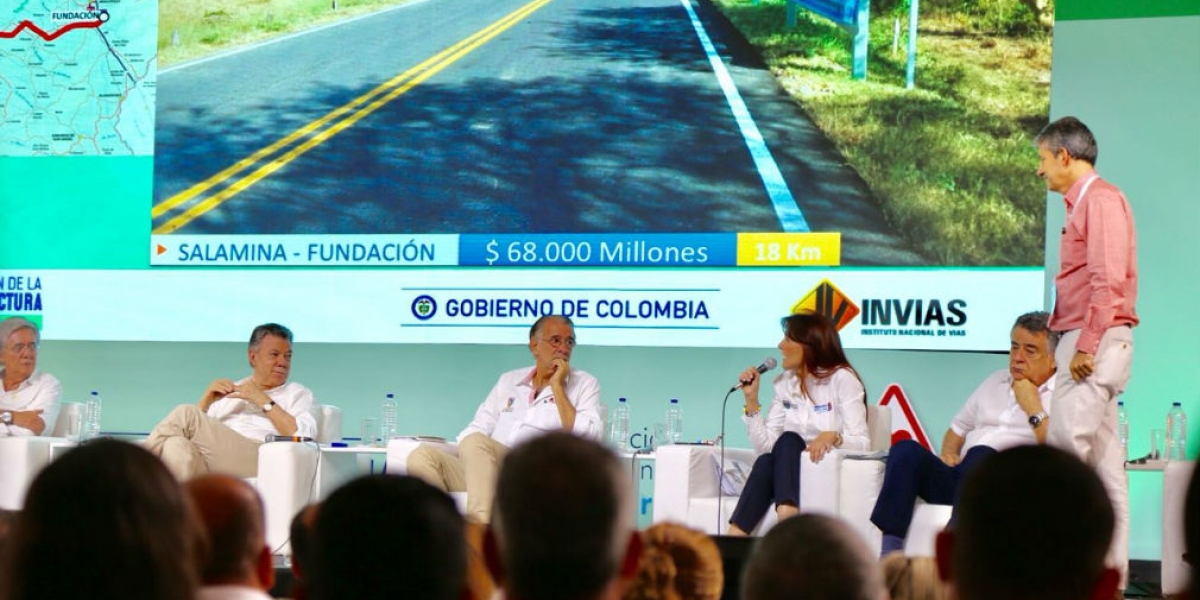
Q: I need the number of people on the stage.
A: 6